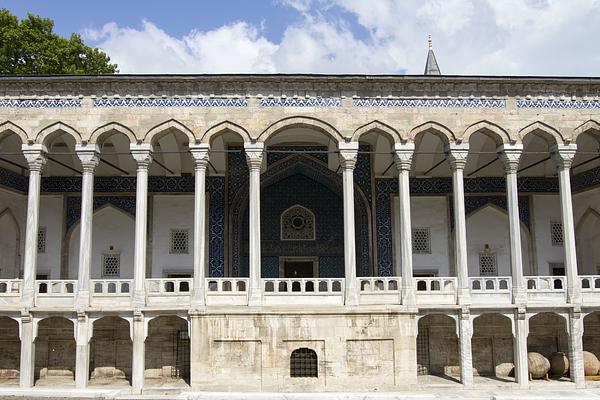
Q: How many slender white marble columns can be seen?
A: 10